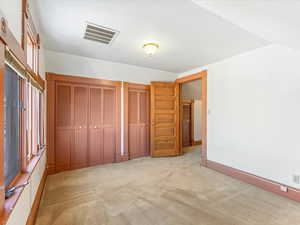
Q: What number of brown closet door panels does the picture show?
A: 6